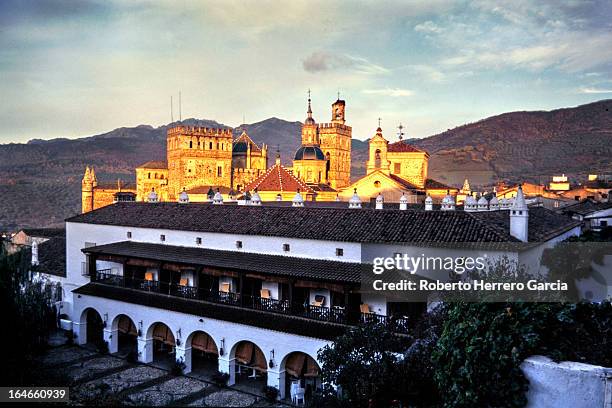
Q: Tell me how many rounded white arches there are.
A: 6